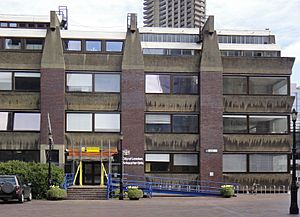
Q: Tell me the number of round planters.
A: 3